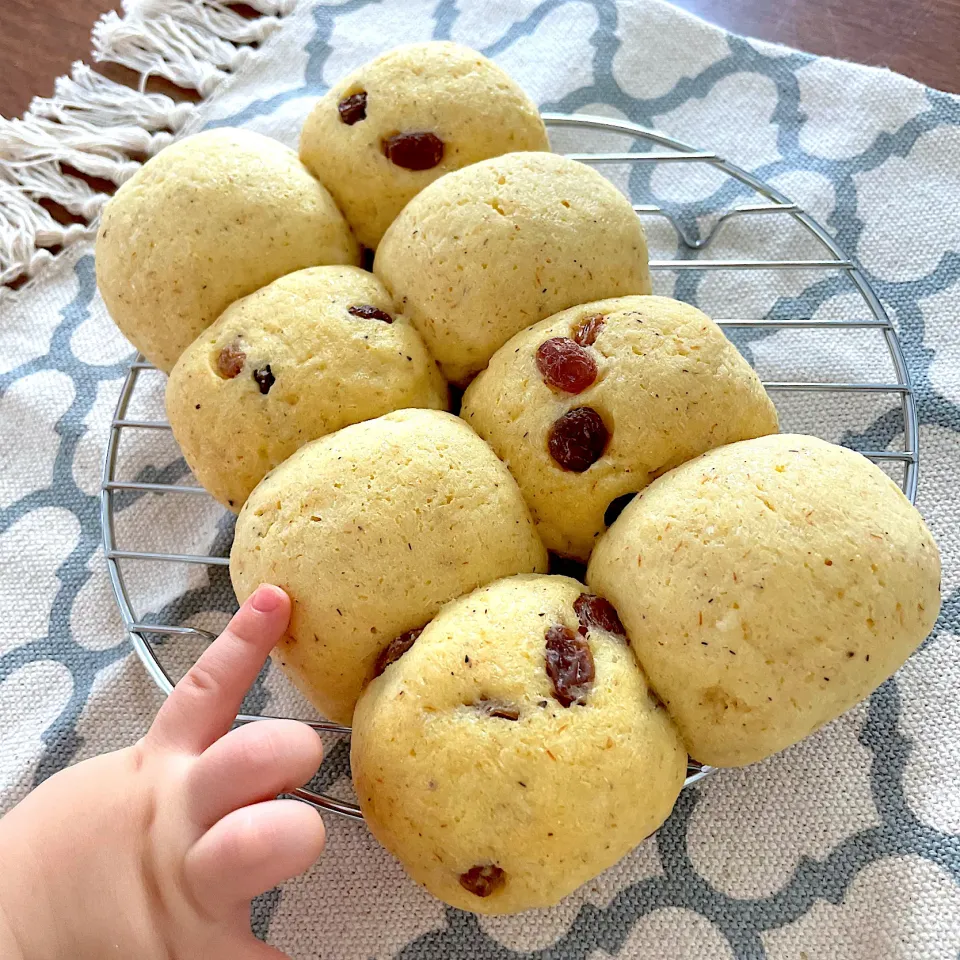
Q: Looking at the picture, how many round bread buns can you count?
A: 8